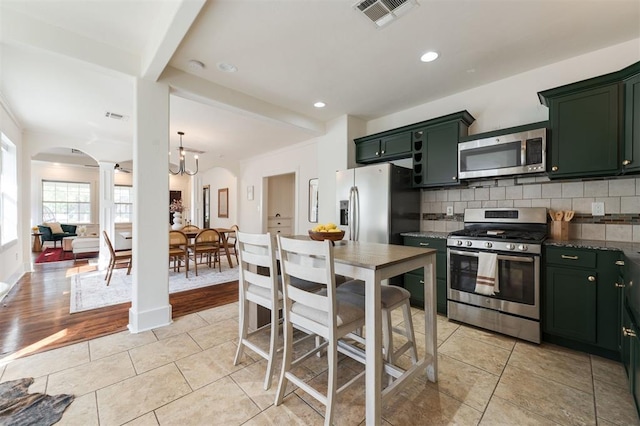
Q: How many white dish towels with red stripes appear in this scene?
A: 1